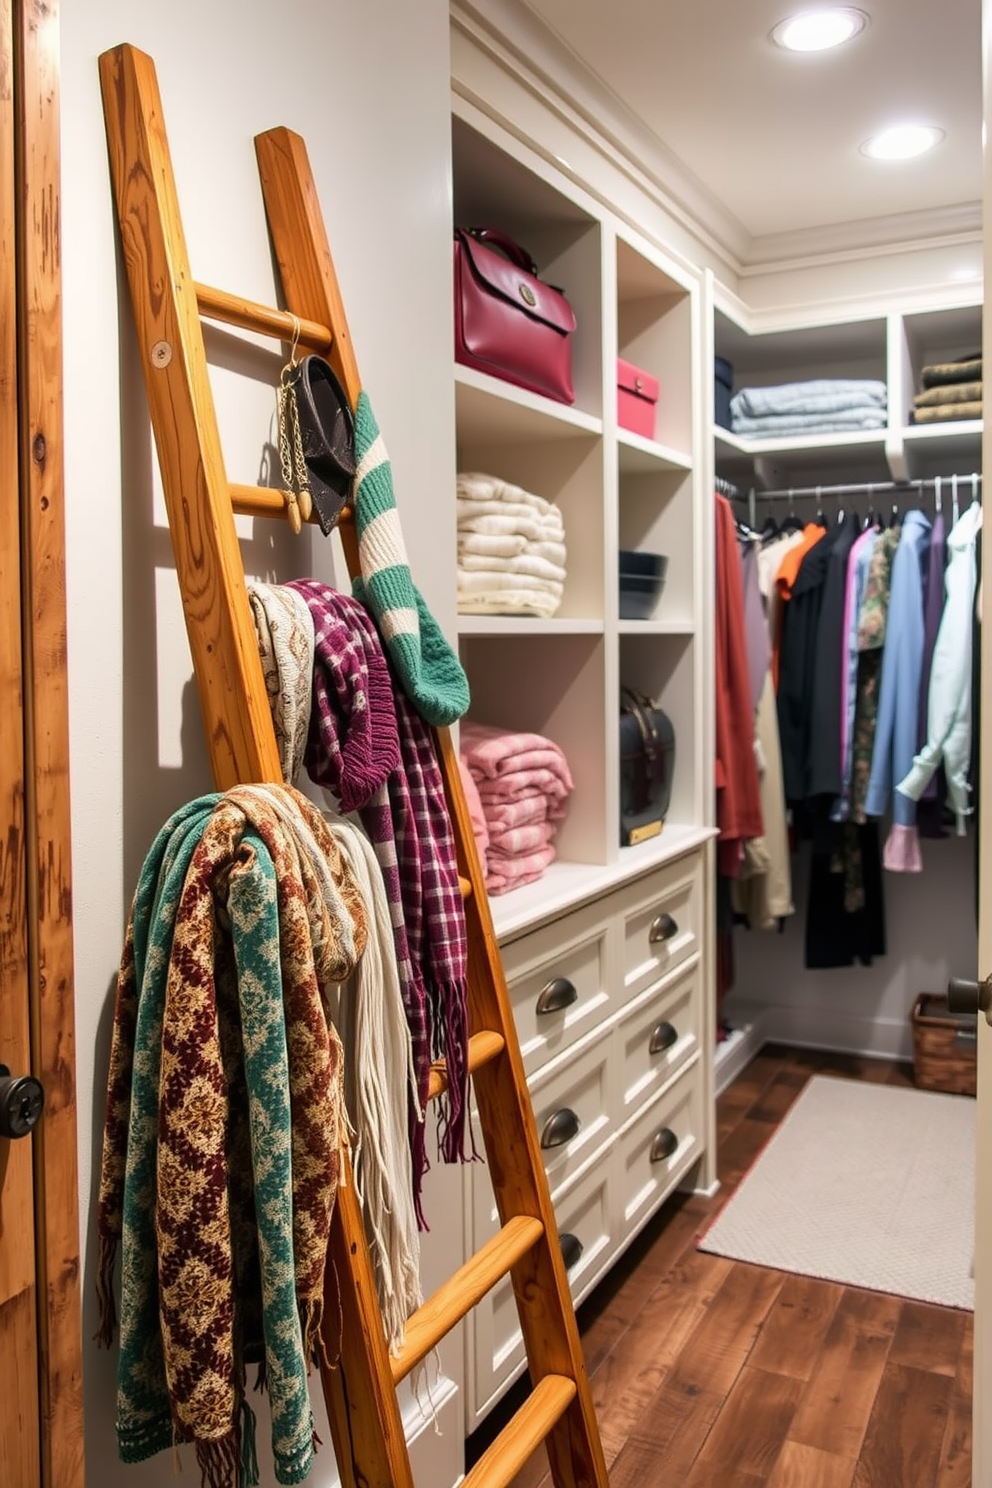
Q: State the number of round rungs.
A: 6